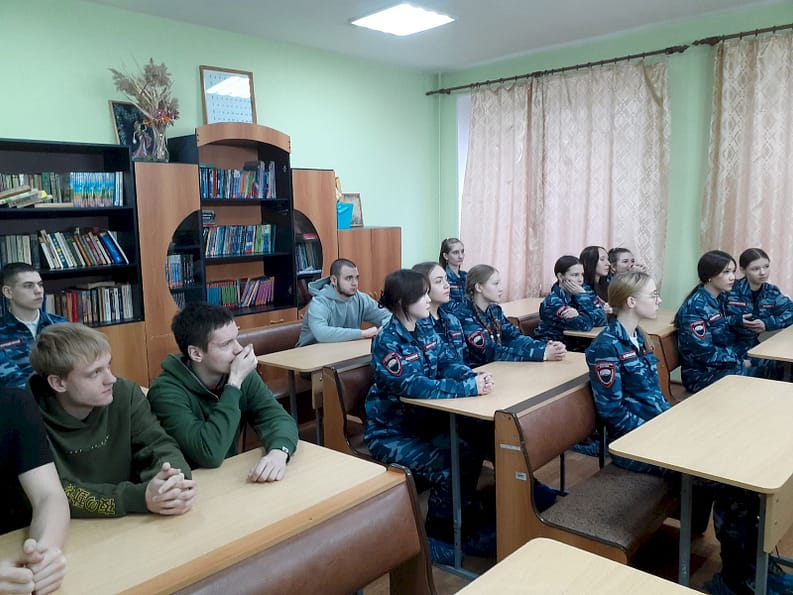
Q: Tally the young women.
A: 10